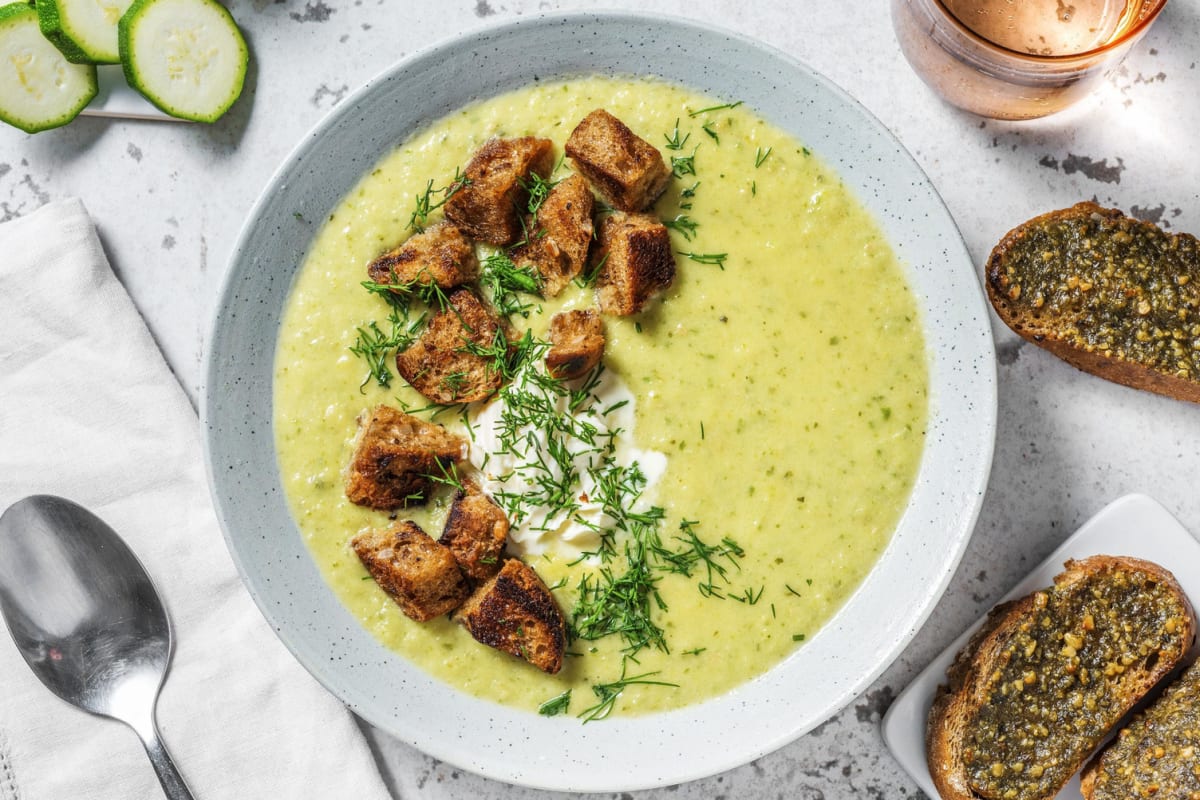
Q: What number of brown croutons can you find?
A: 11